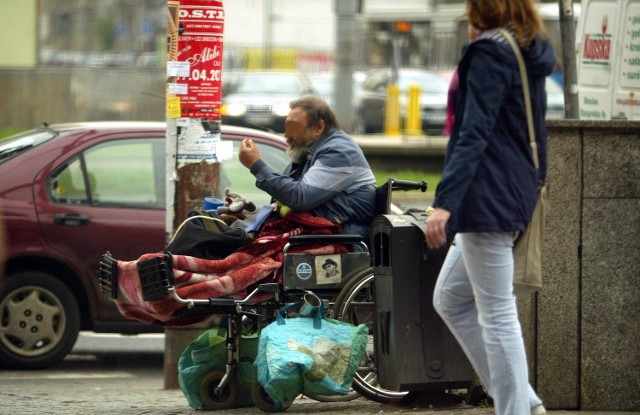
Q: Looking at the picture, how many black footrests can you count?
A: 2